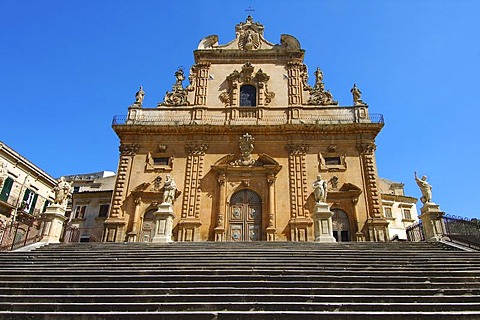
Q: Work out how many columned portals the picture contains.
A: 3